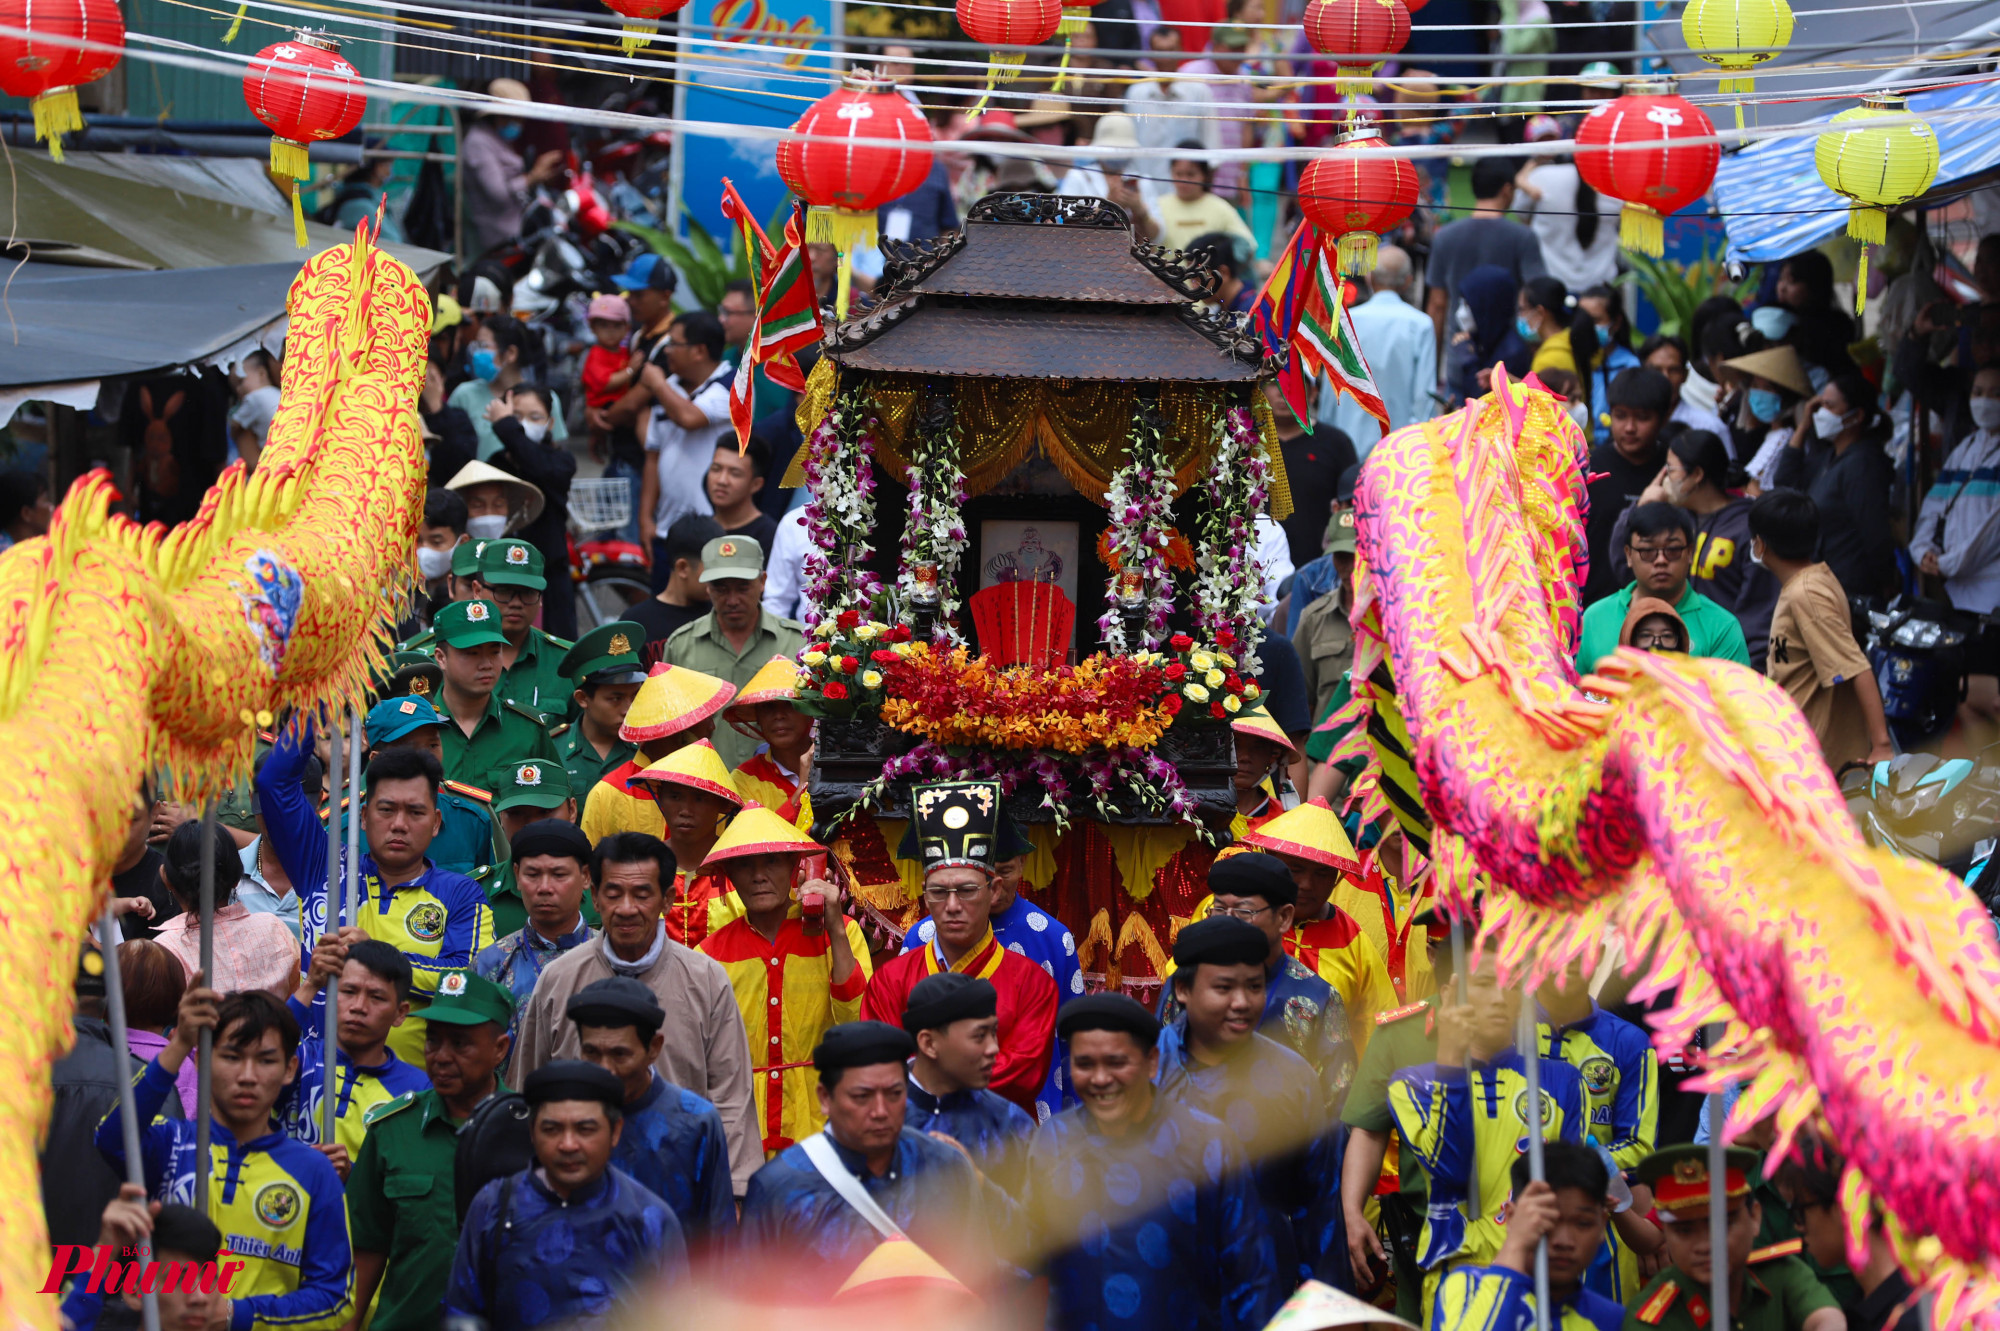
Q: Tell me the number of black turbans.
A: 8